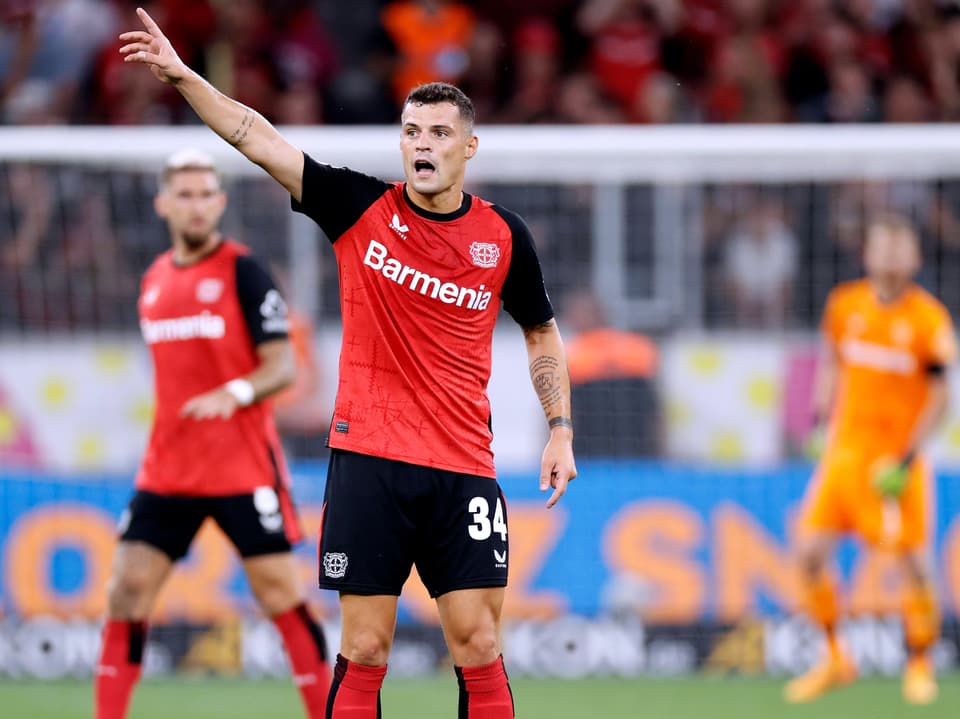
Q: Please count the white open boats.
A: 0